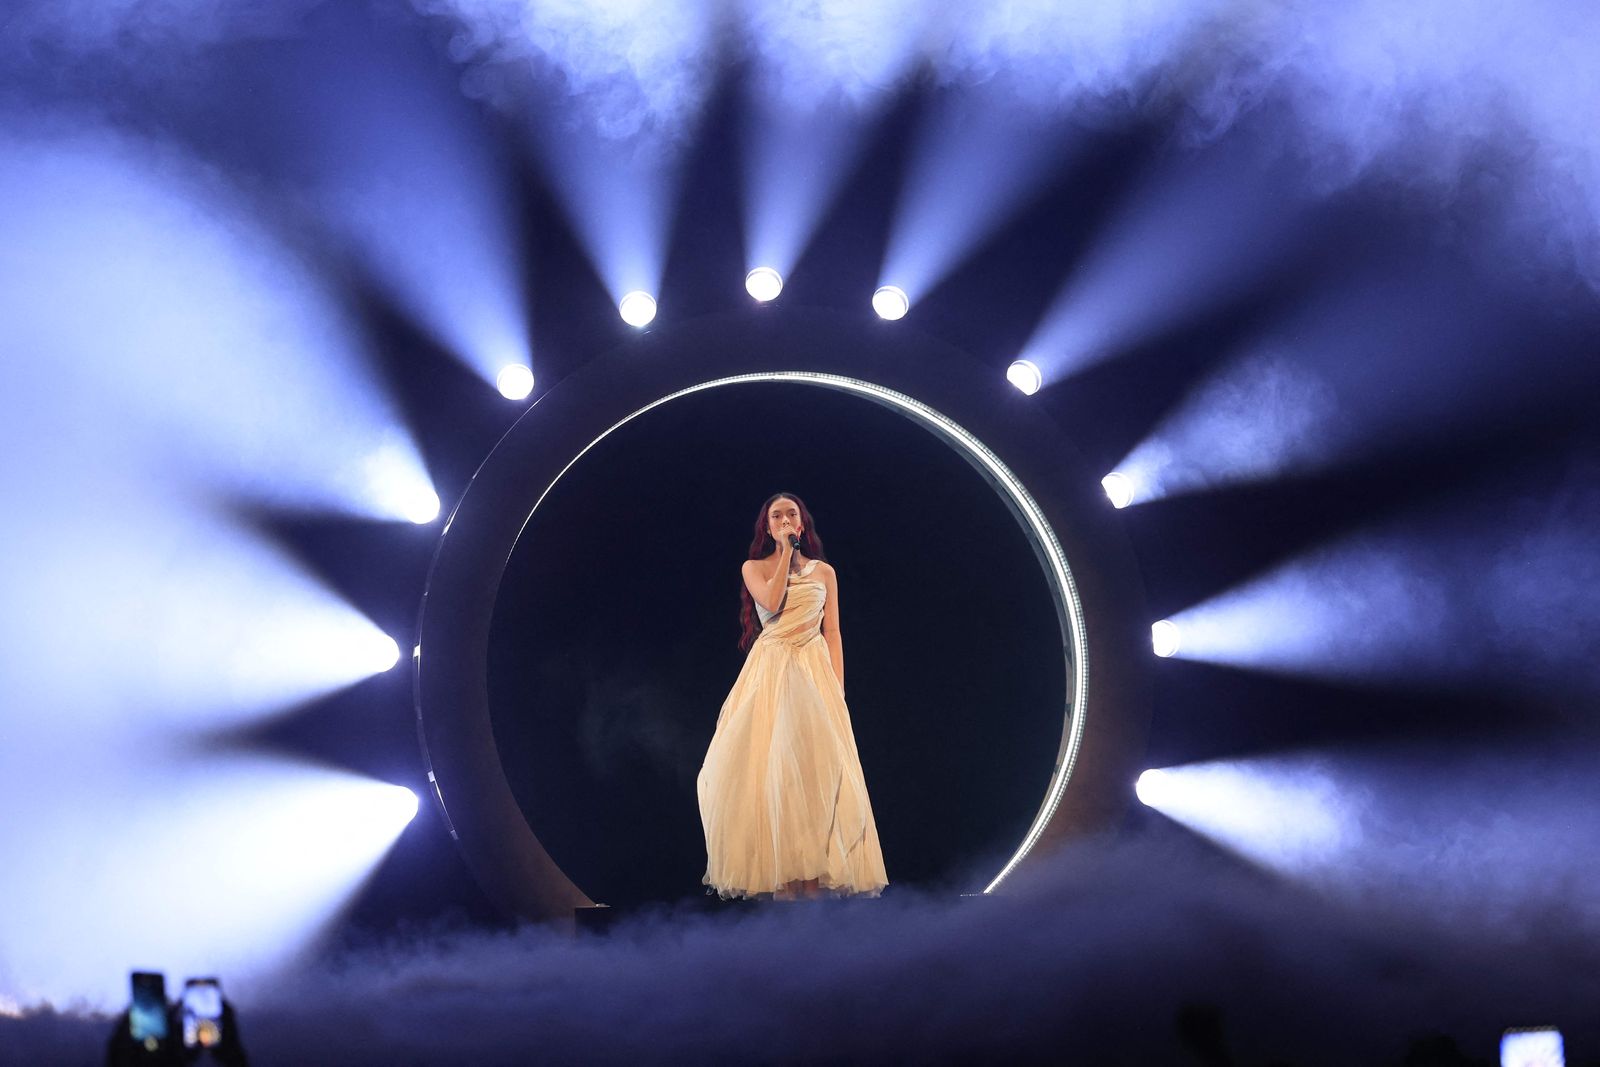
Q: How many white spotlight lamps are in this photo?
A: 11